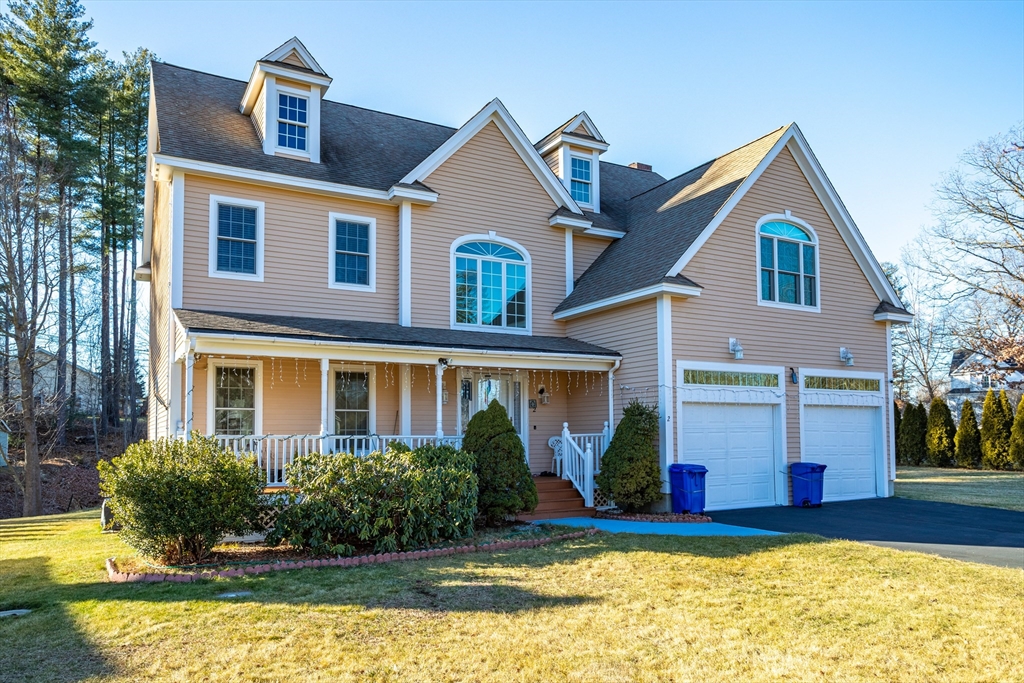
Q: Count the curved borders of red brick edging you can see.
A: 2